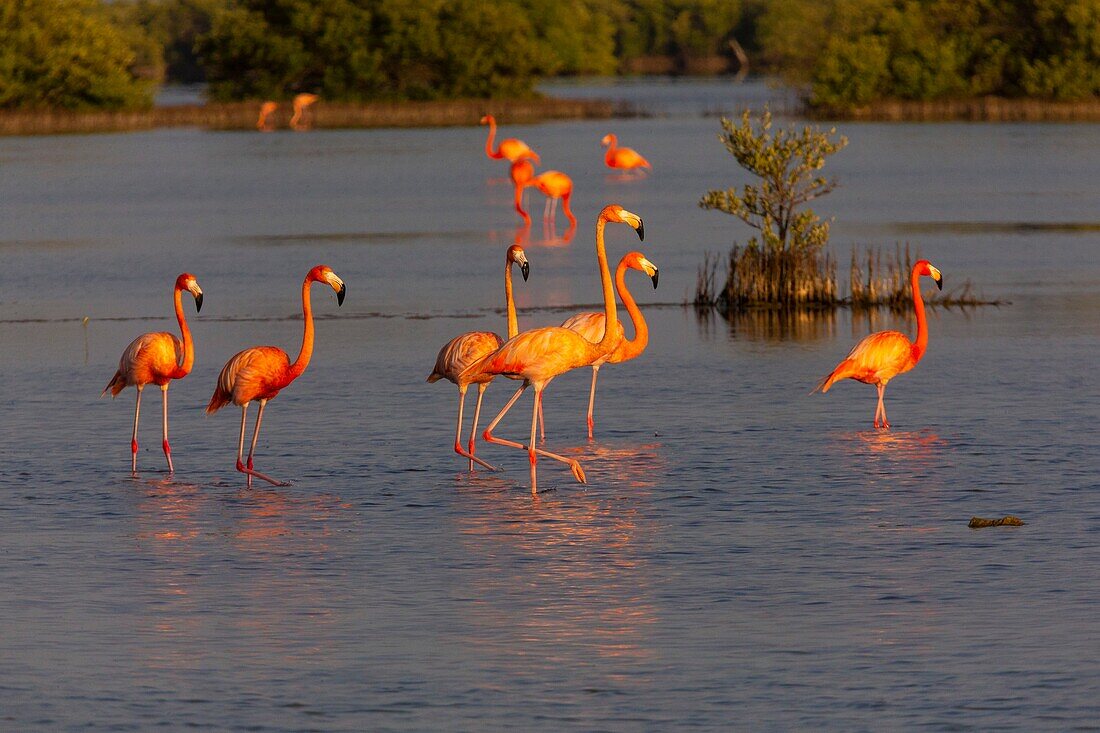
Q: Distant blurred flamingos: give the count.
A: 6